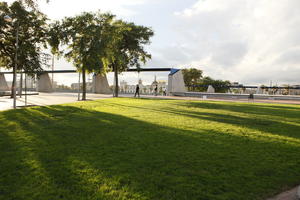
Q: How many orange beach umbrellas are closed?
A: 0